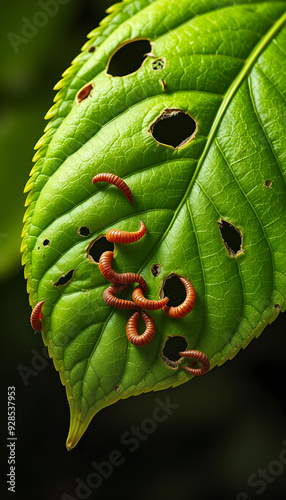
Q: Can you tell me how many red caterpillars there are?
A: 9